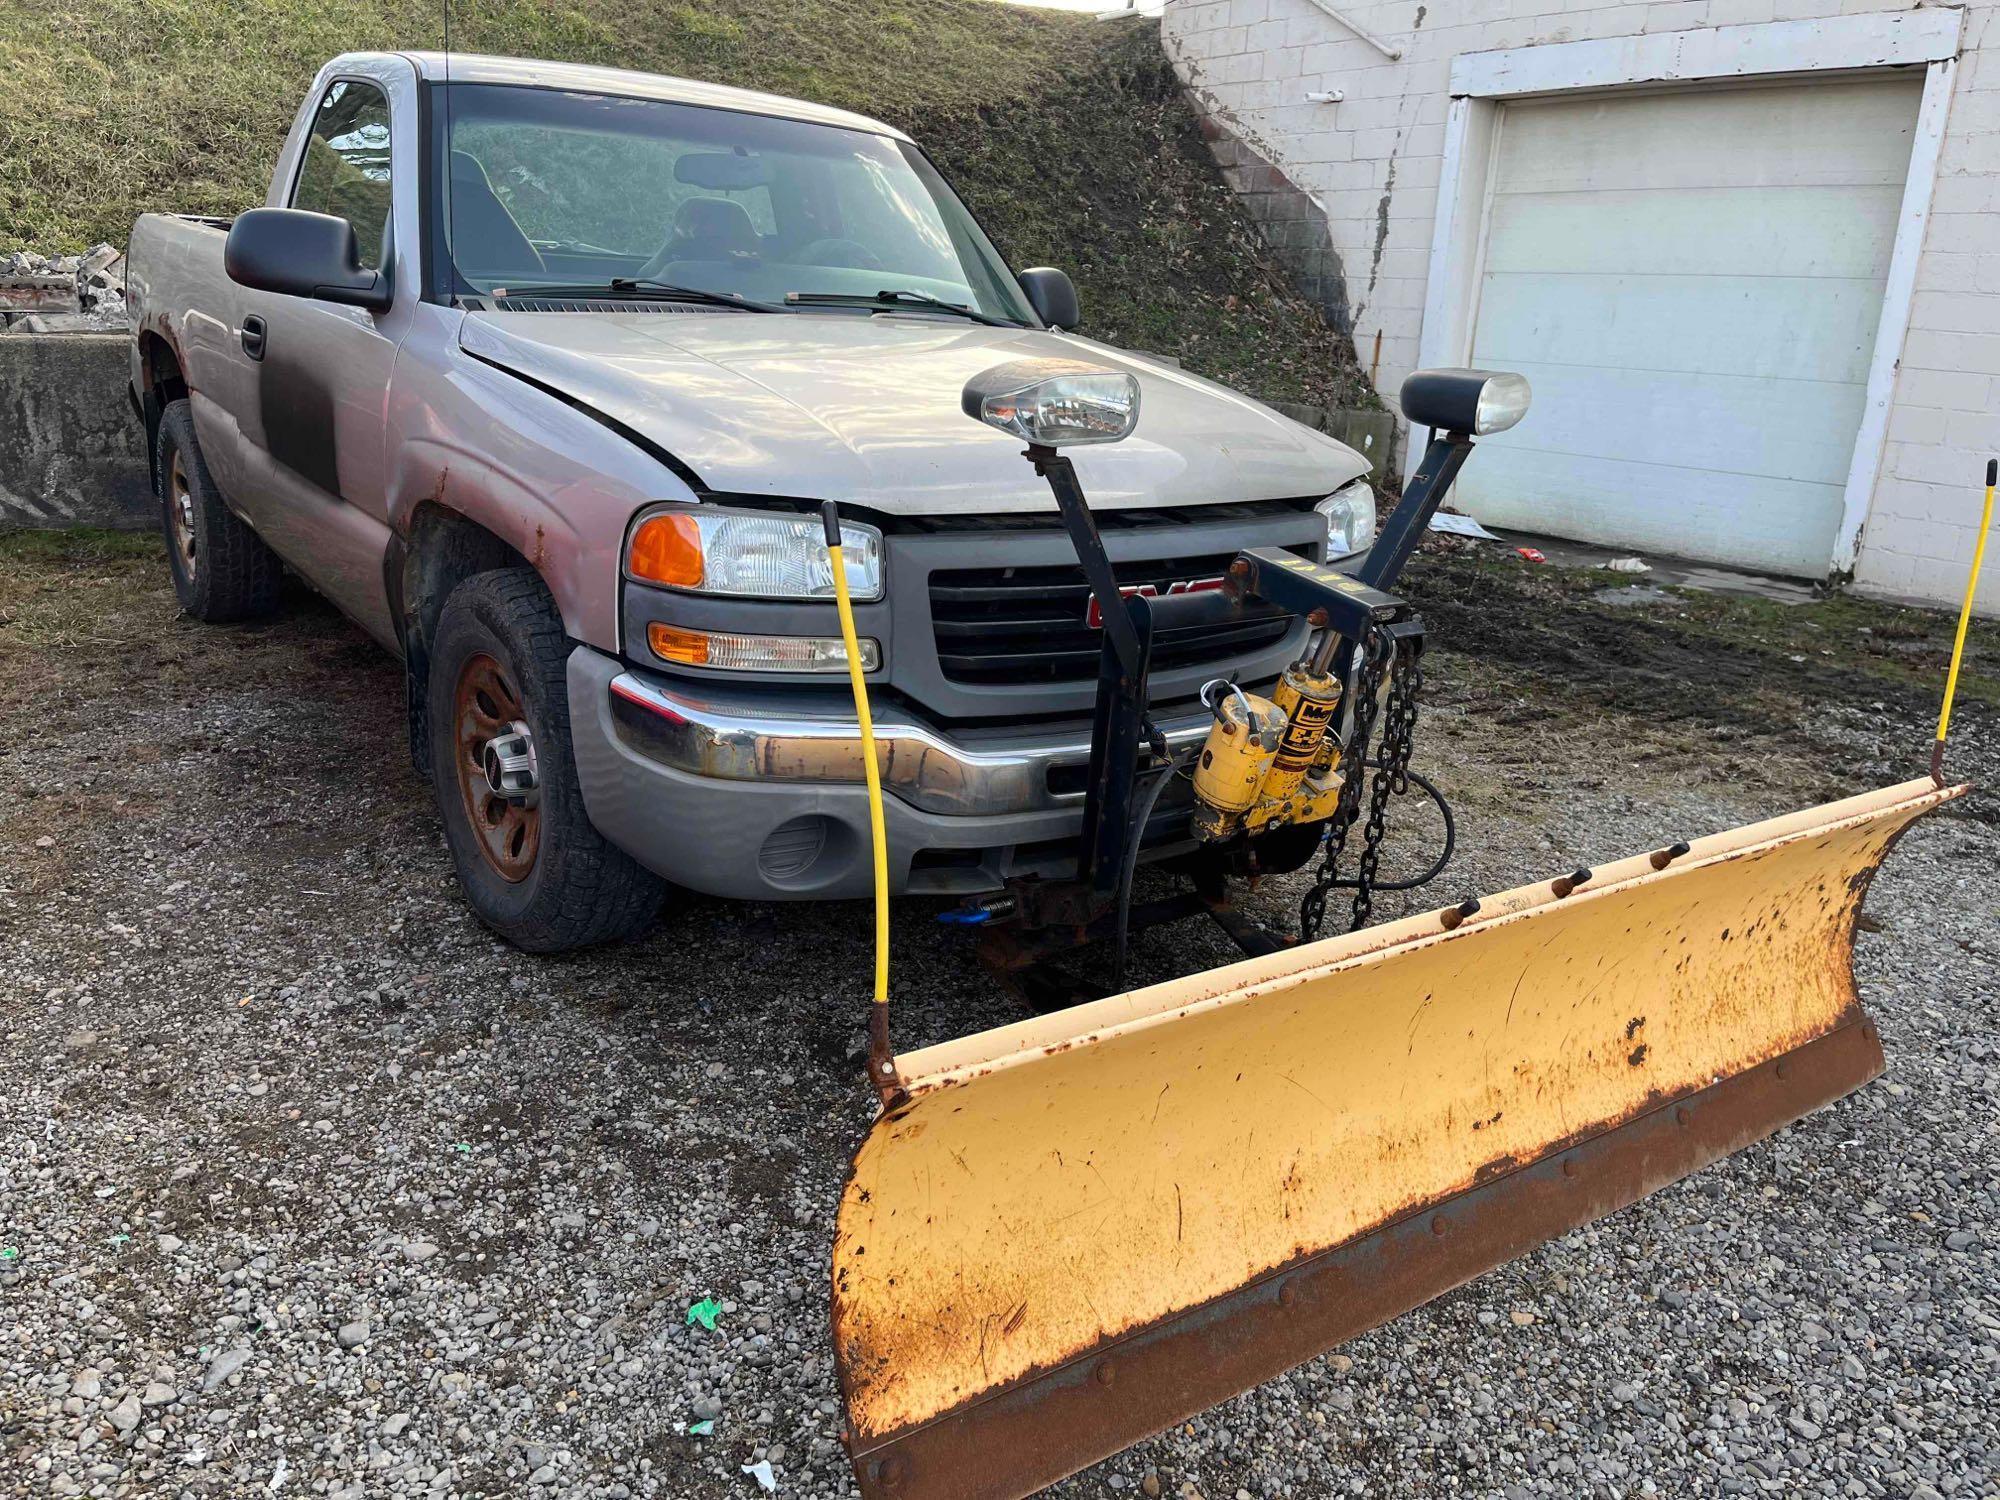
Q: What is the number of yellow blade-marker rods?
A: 2